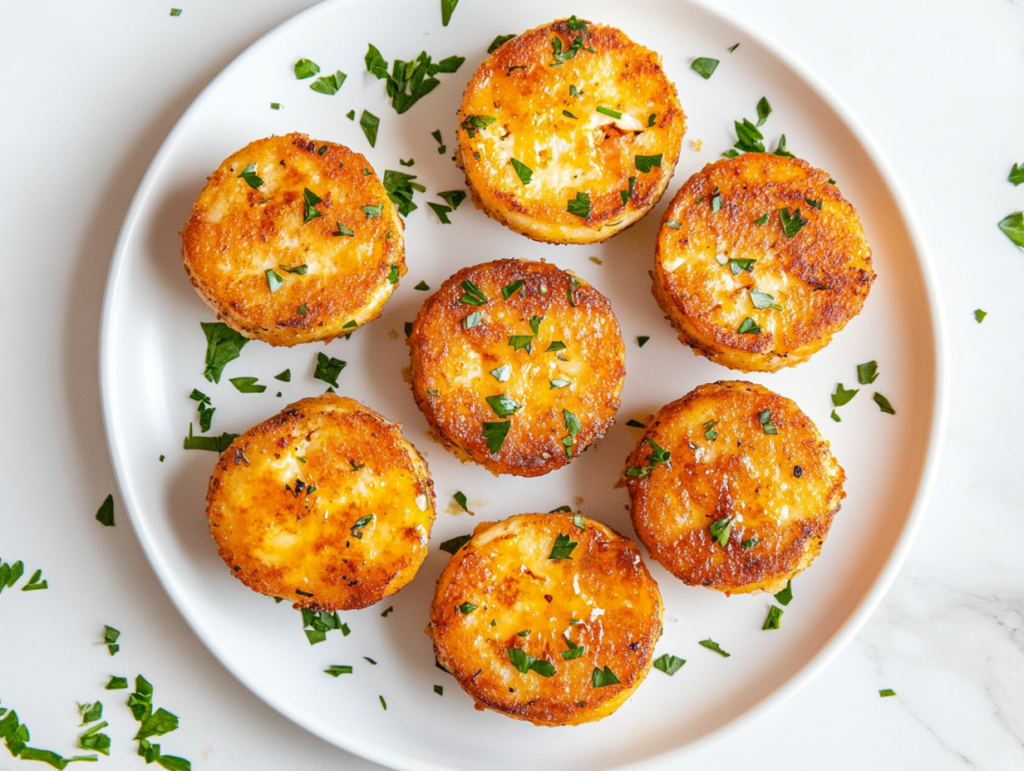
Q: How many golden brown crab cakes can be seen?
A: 7